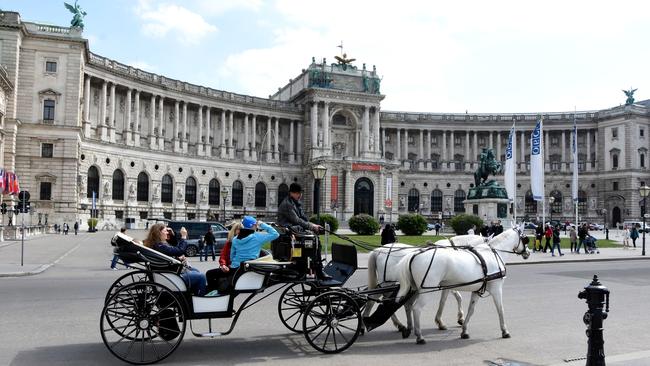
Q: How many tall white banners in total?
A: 3